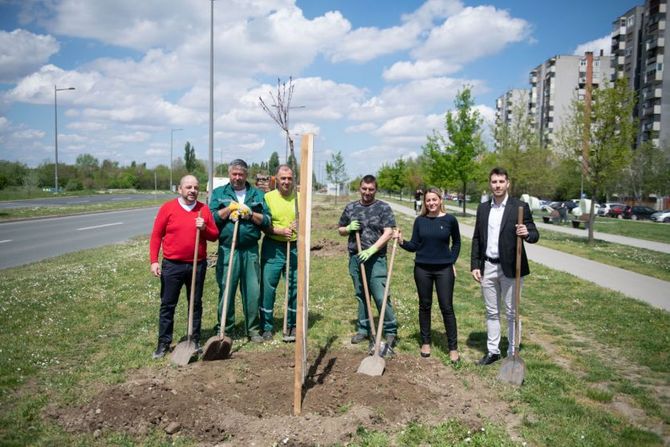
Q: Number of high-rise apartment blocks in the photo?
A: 3